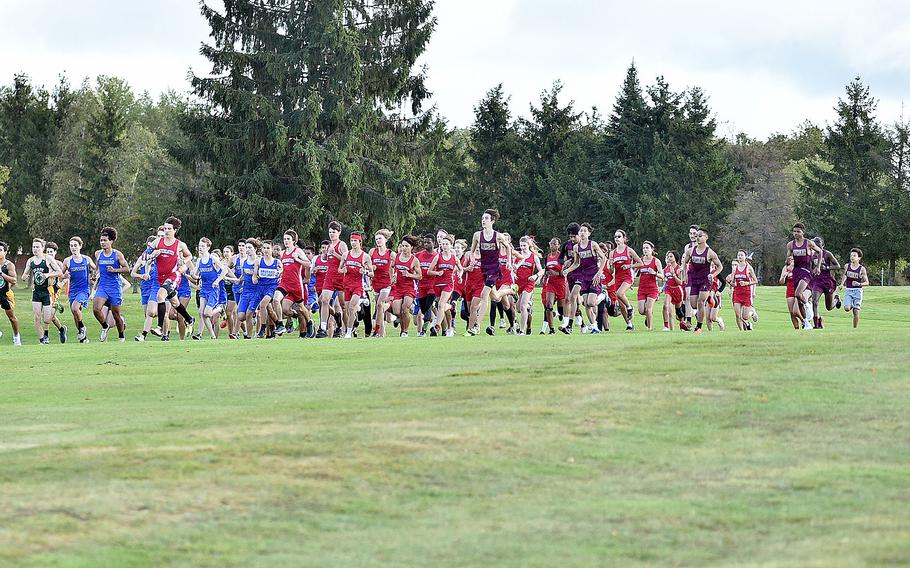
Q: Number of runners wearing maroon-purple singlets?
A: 8